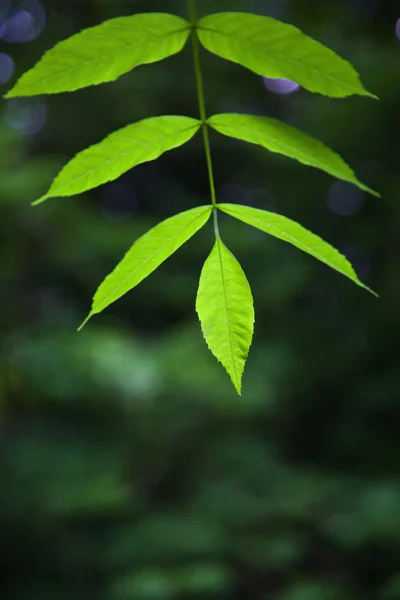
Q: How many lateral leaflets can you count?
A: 6